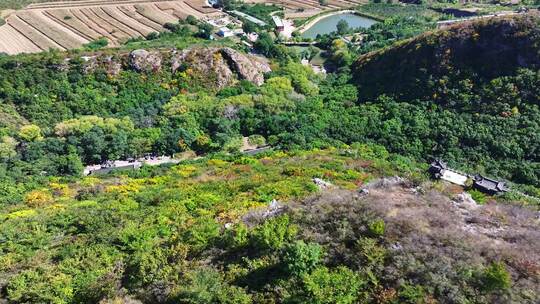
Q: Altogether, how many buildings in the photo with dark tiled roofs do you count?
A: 2